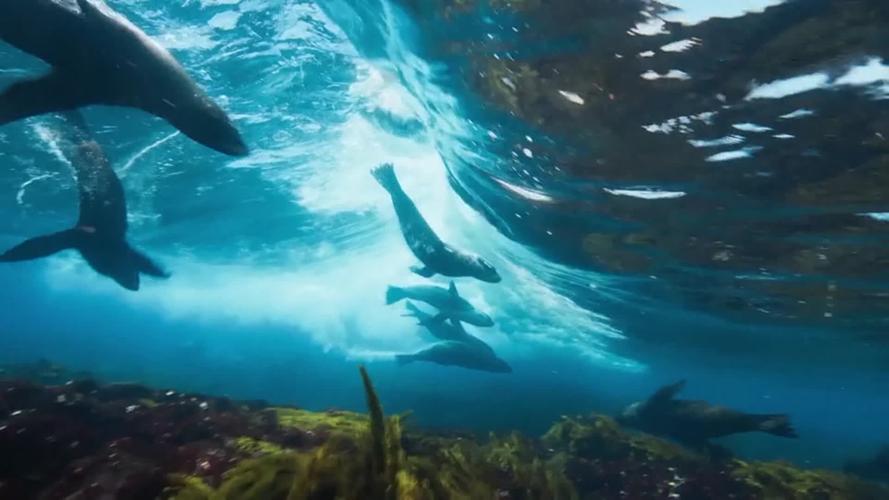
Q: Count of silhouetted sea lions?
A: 7